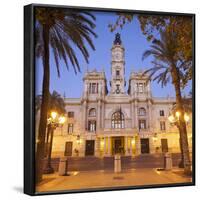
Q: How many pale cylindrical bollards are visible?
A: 3